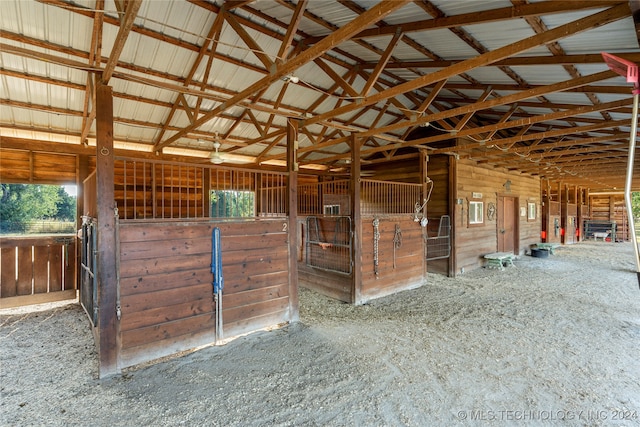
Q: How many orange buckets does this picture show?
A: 3